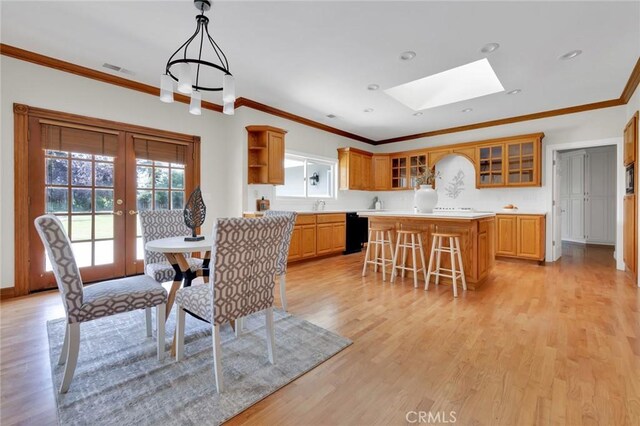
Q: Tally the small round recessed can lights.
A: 8